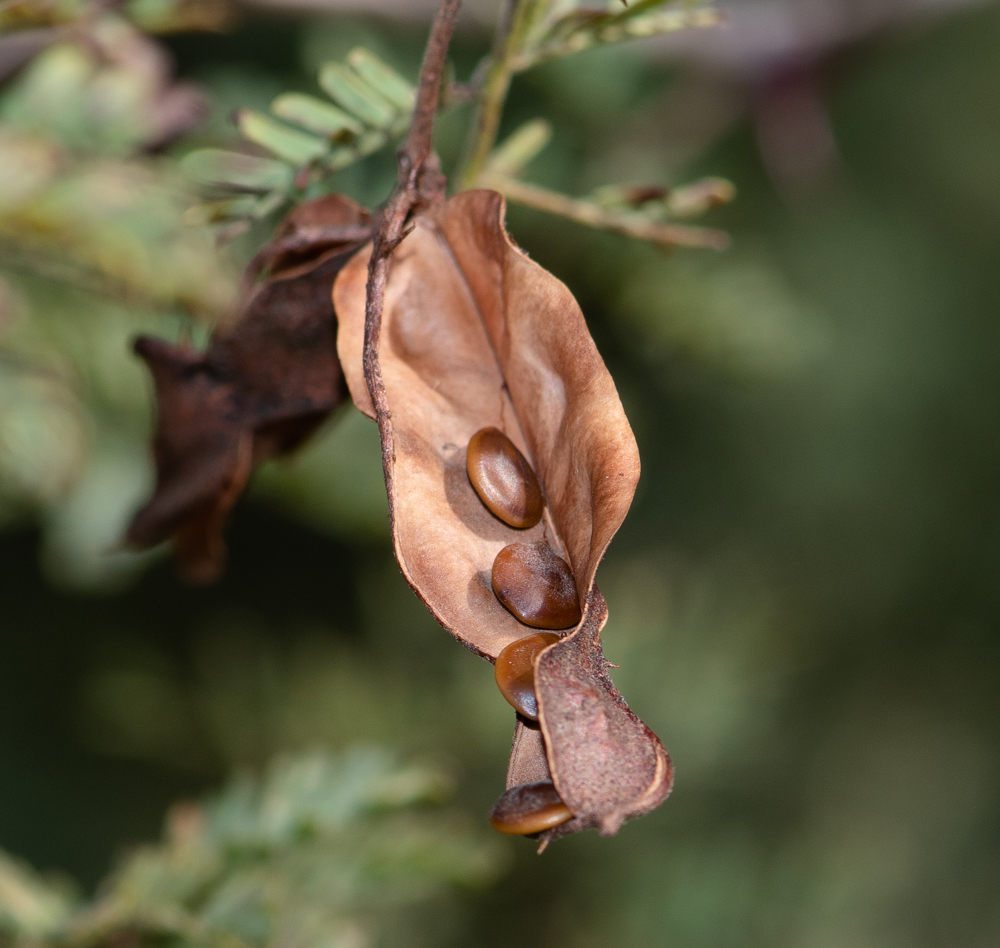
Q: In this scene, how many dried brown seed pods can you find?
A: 2